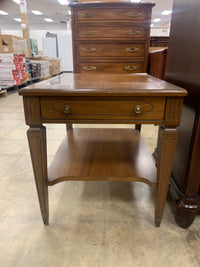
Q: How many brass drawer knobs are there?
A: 2